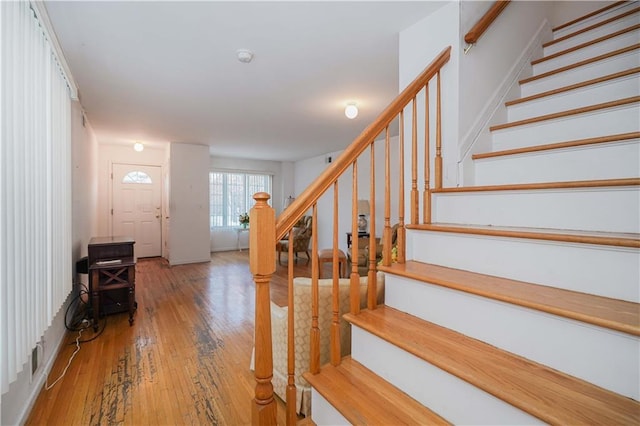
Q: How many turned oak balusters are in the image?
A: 10